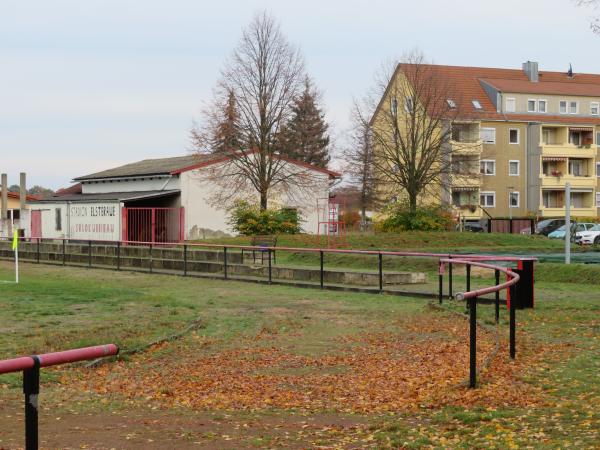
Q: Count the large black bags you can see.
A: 0